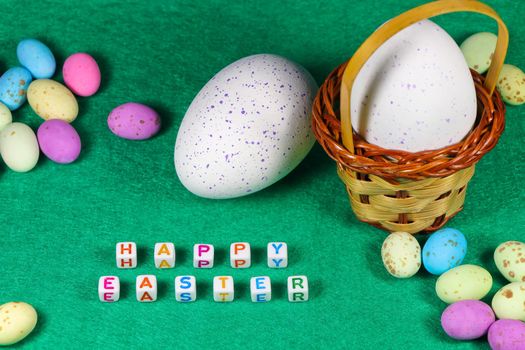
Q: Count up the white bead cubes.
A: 11